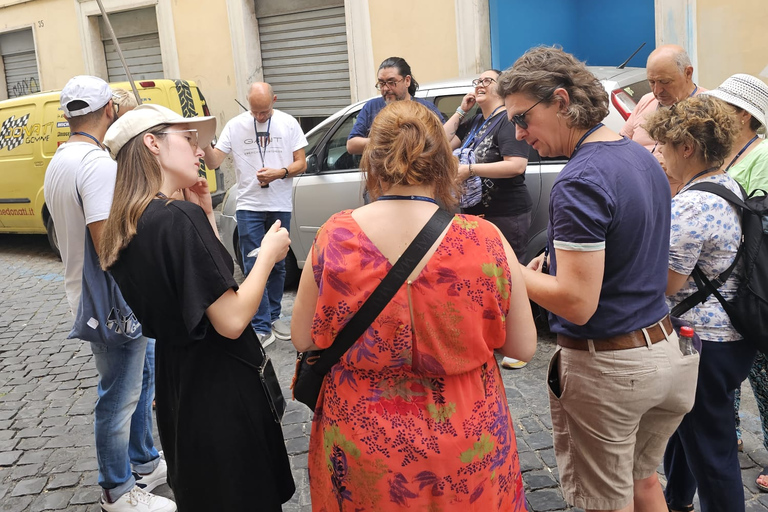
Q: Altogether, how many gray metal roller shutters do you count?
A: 3